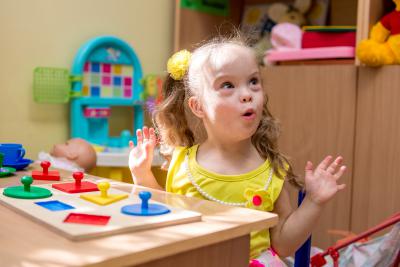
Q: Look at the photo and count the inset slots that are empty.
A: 2